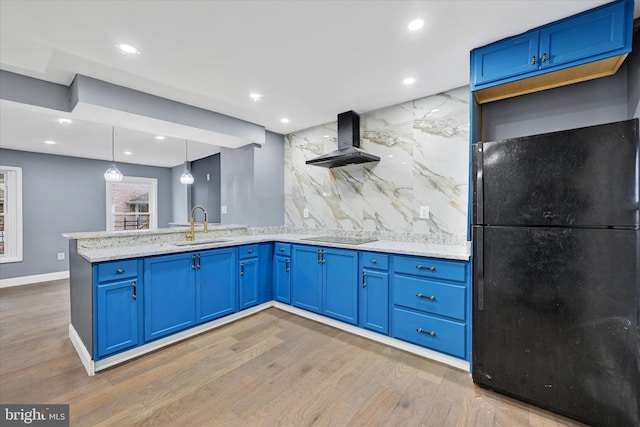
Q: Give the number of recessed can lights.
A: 9